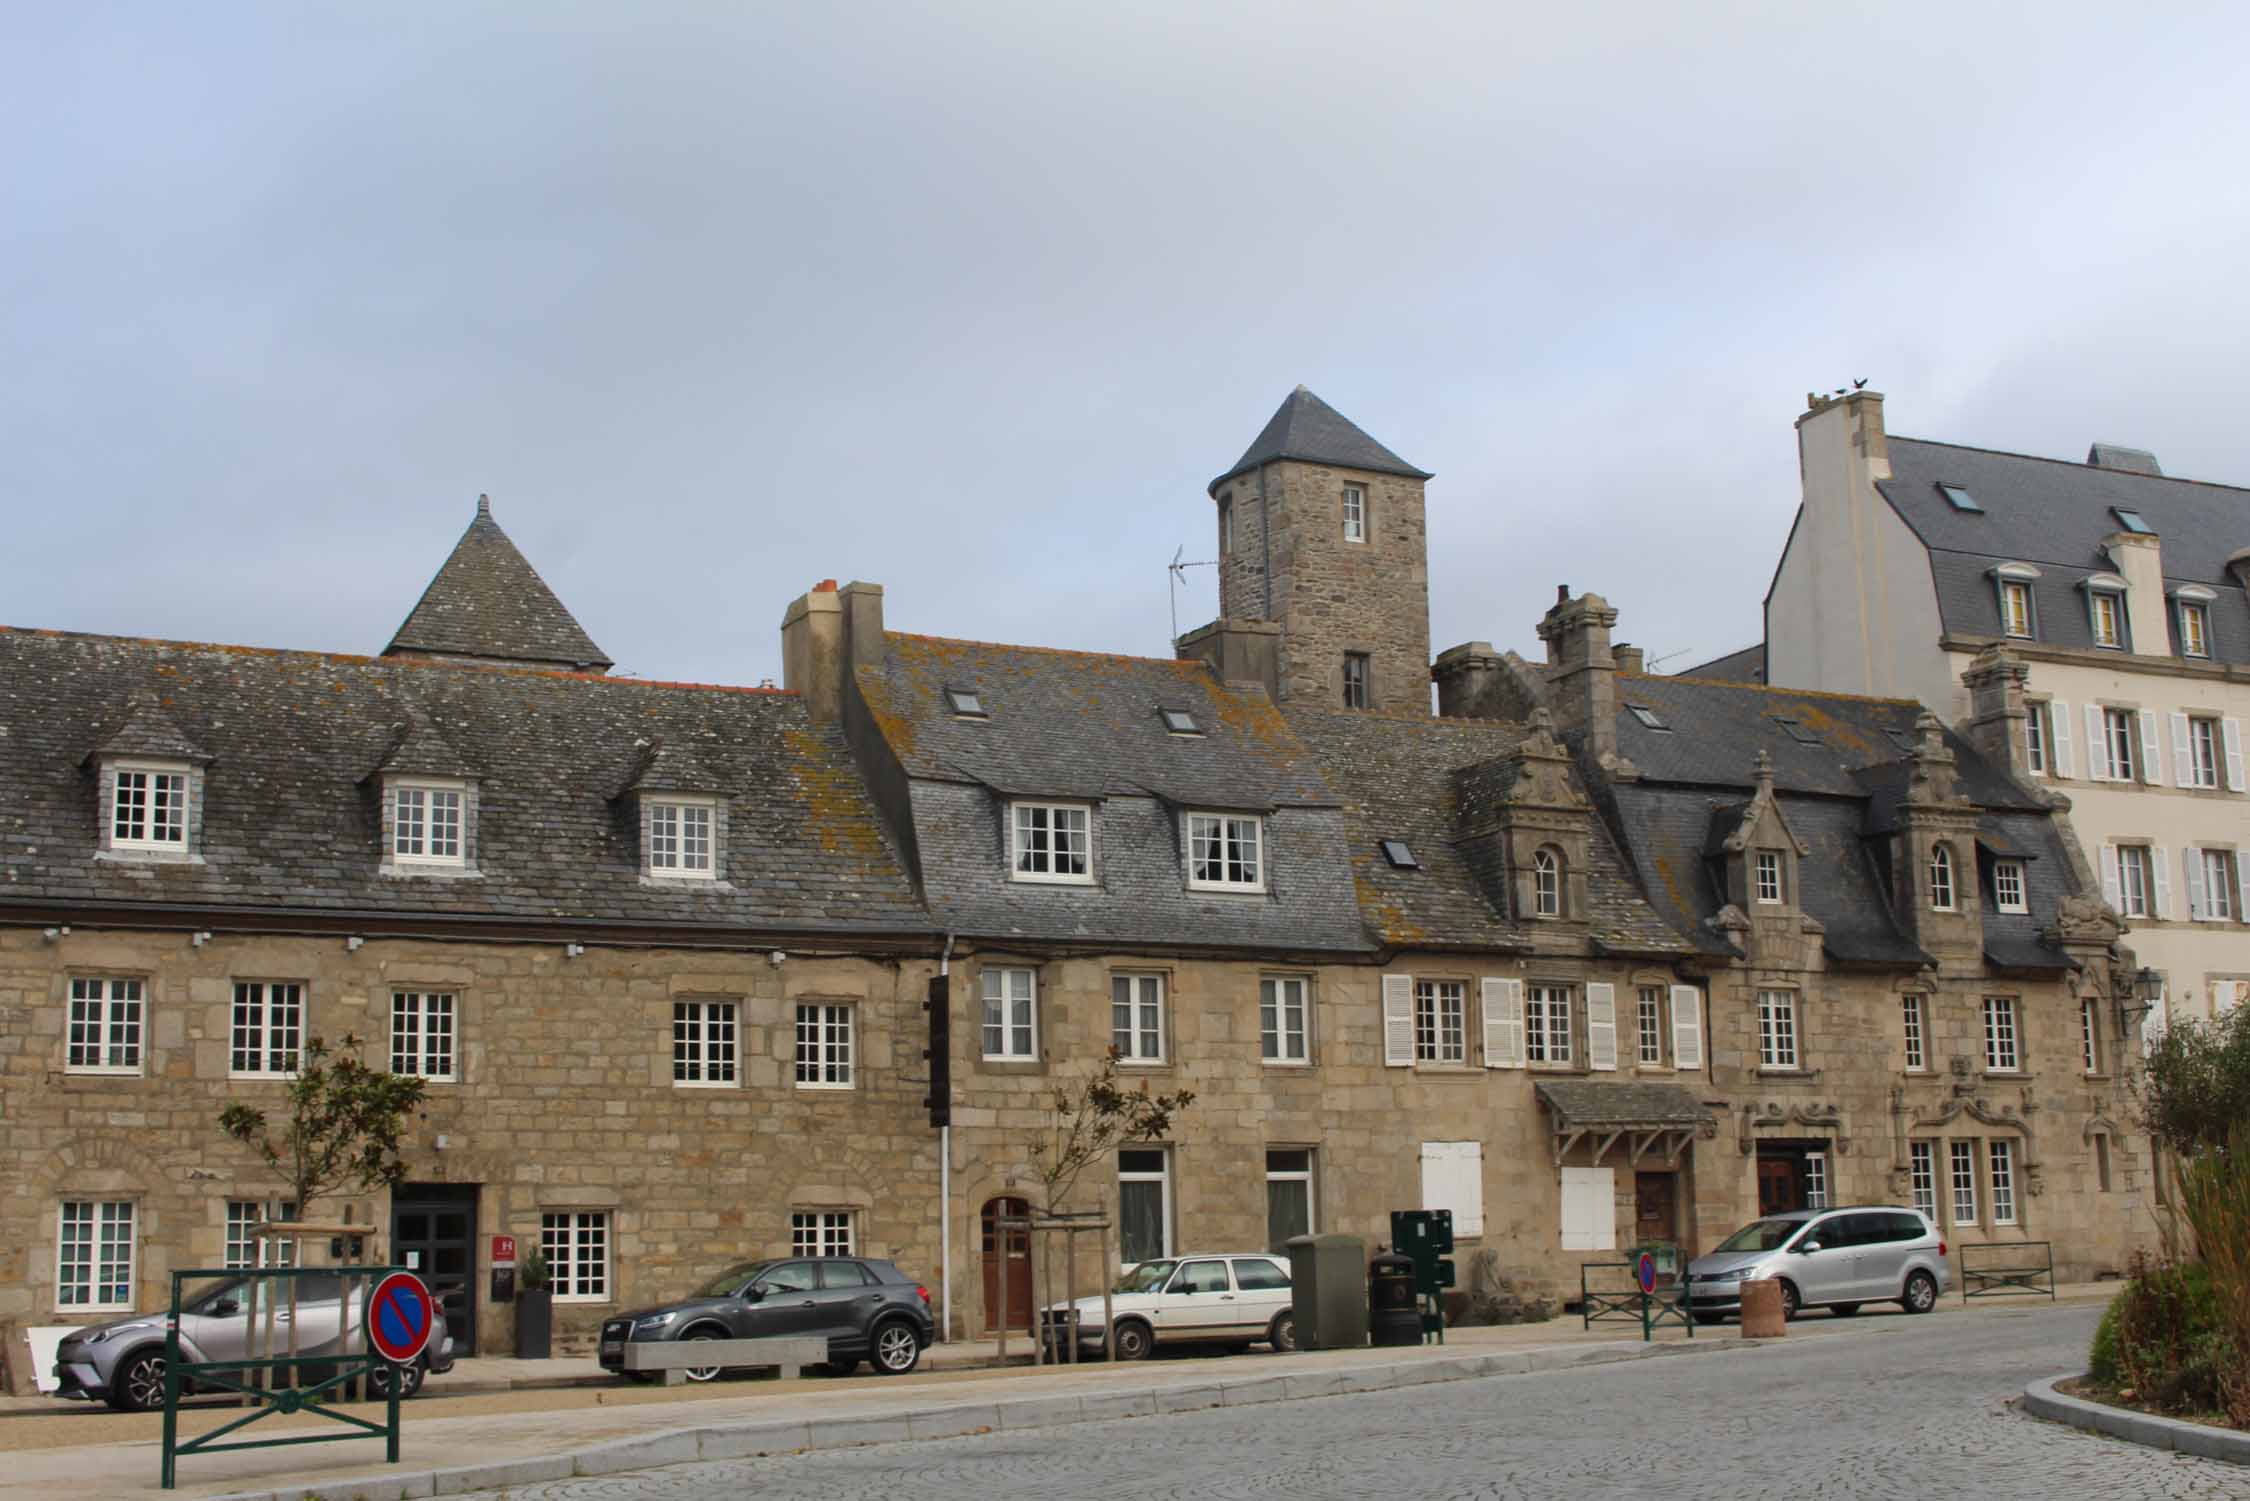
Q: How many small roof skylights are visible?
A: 8